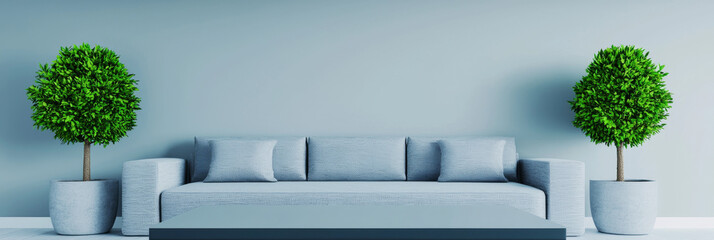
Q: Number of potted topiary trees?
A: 2